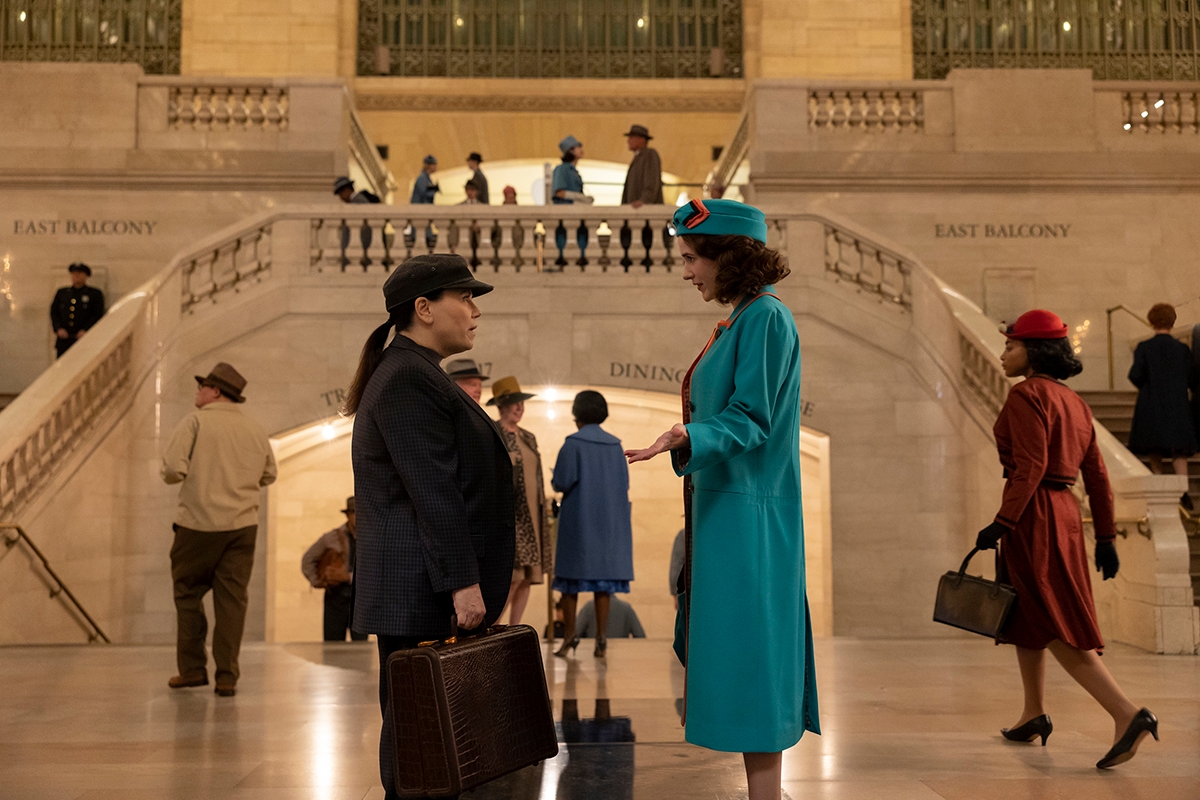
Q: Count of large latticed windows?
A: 3